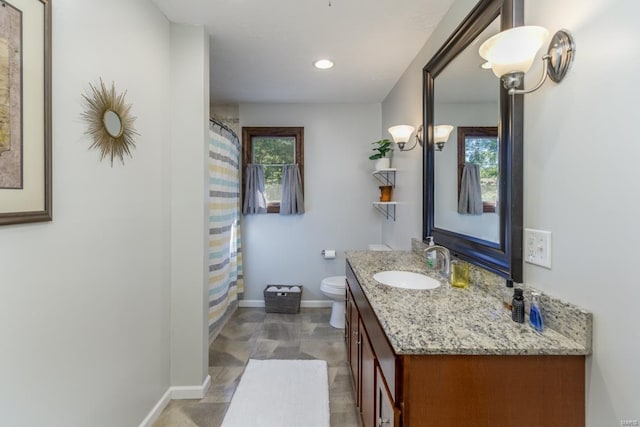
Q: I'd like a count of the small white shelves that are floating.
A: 2